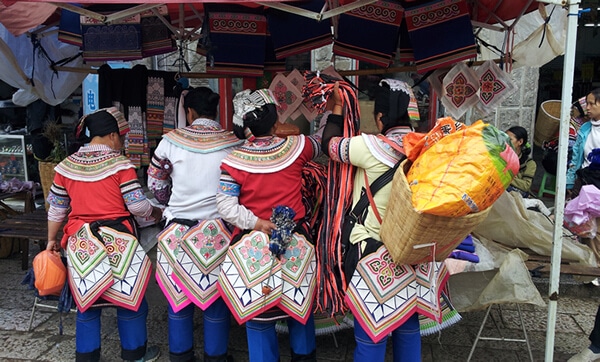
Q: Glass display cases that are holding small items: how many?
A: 1